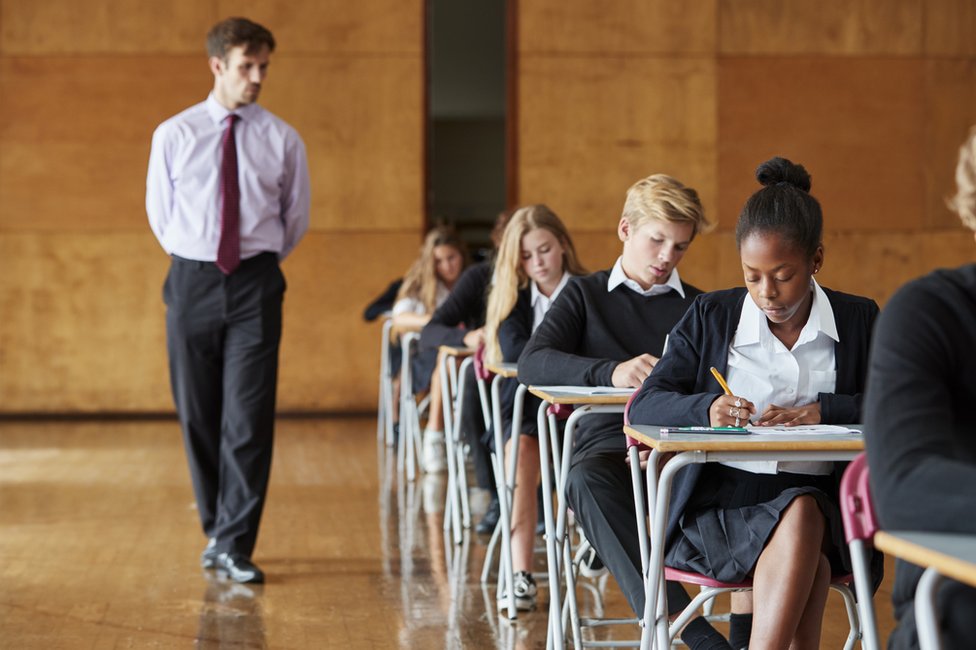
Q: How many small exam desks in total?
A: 7